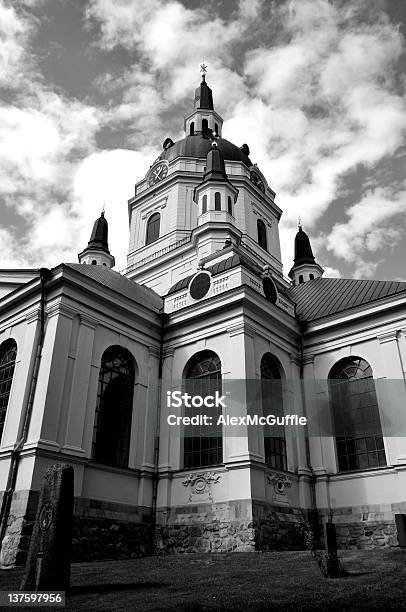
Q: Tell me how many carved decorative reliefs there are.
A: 2